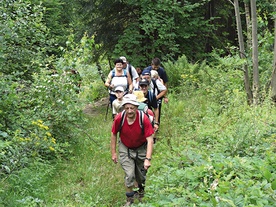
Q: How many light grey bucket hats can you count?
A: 1